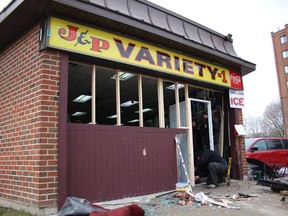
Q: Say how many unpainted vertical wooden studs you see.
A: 6